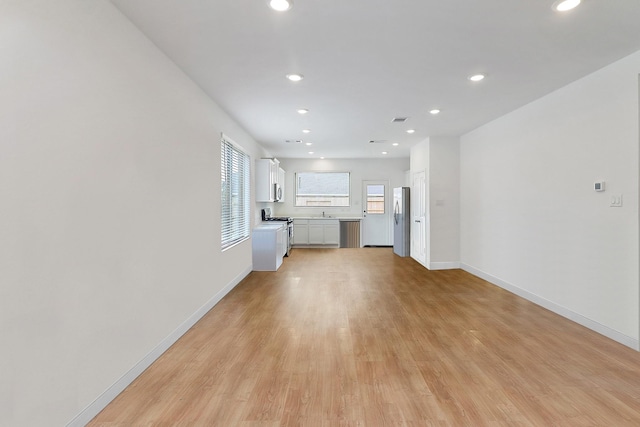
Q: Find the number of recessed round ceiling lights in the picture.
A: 13